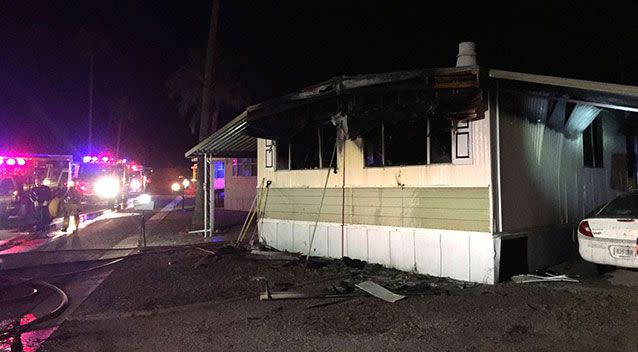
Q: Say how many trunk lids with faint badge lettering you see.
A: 1